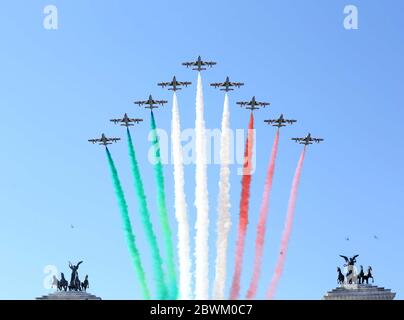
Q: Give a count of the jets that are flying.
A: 9